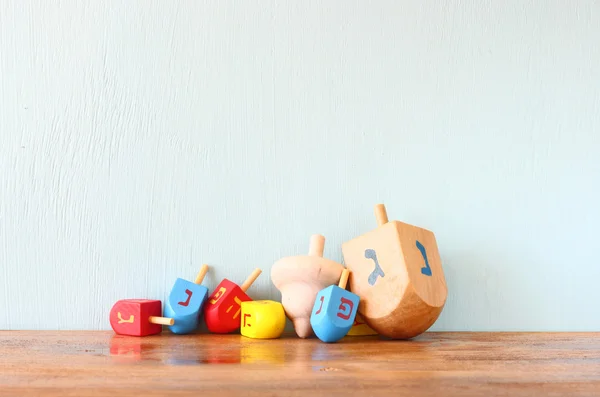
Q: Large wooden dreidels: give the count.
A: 1